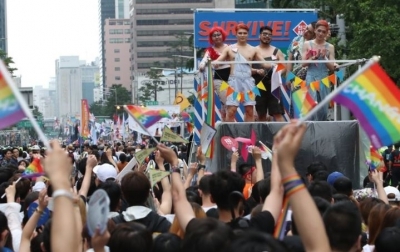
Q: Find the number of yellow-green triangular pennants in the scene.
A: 3